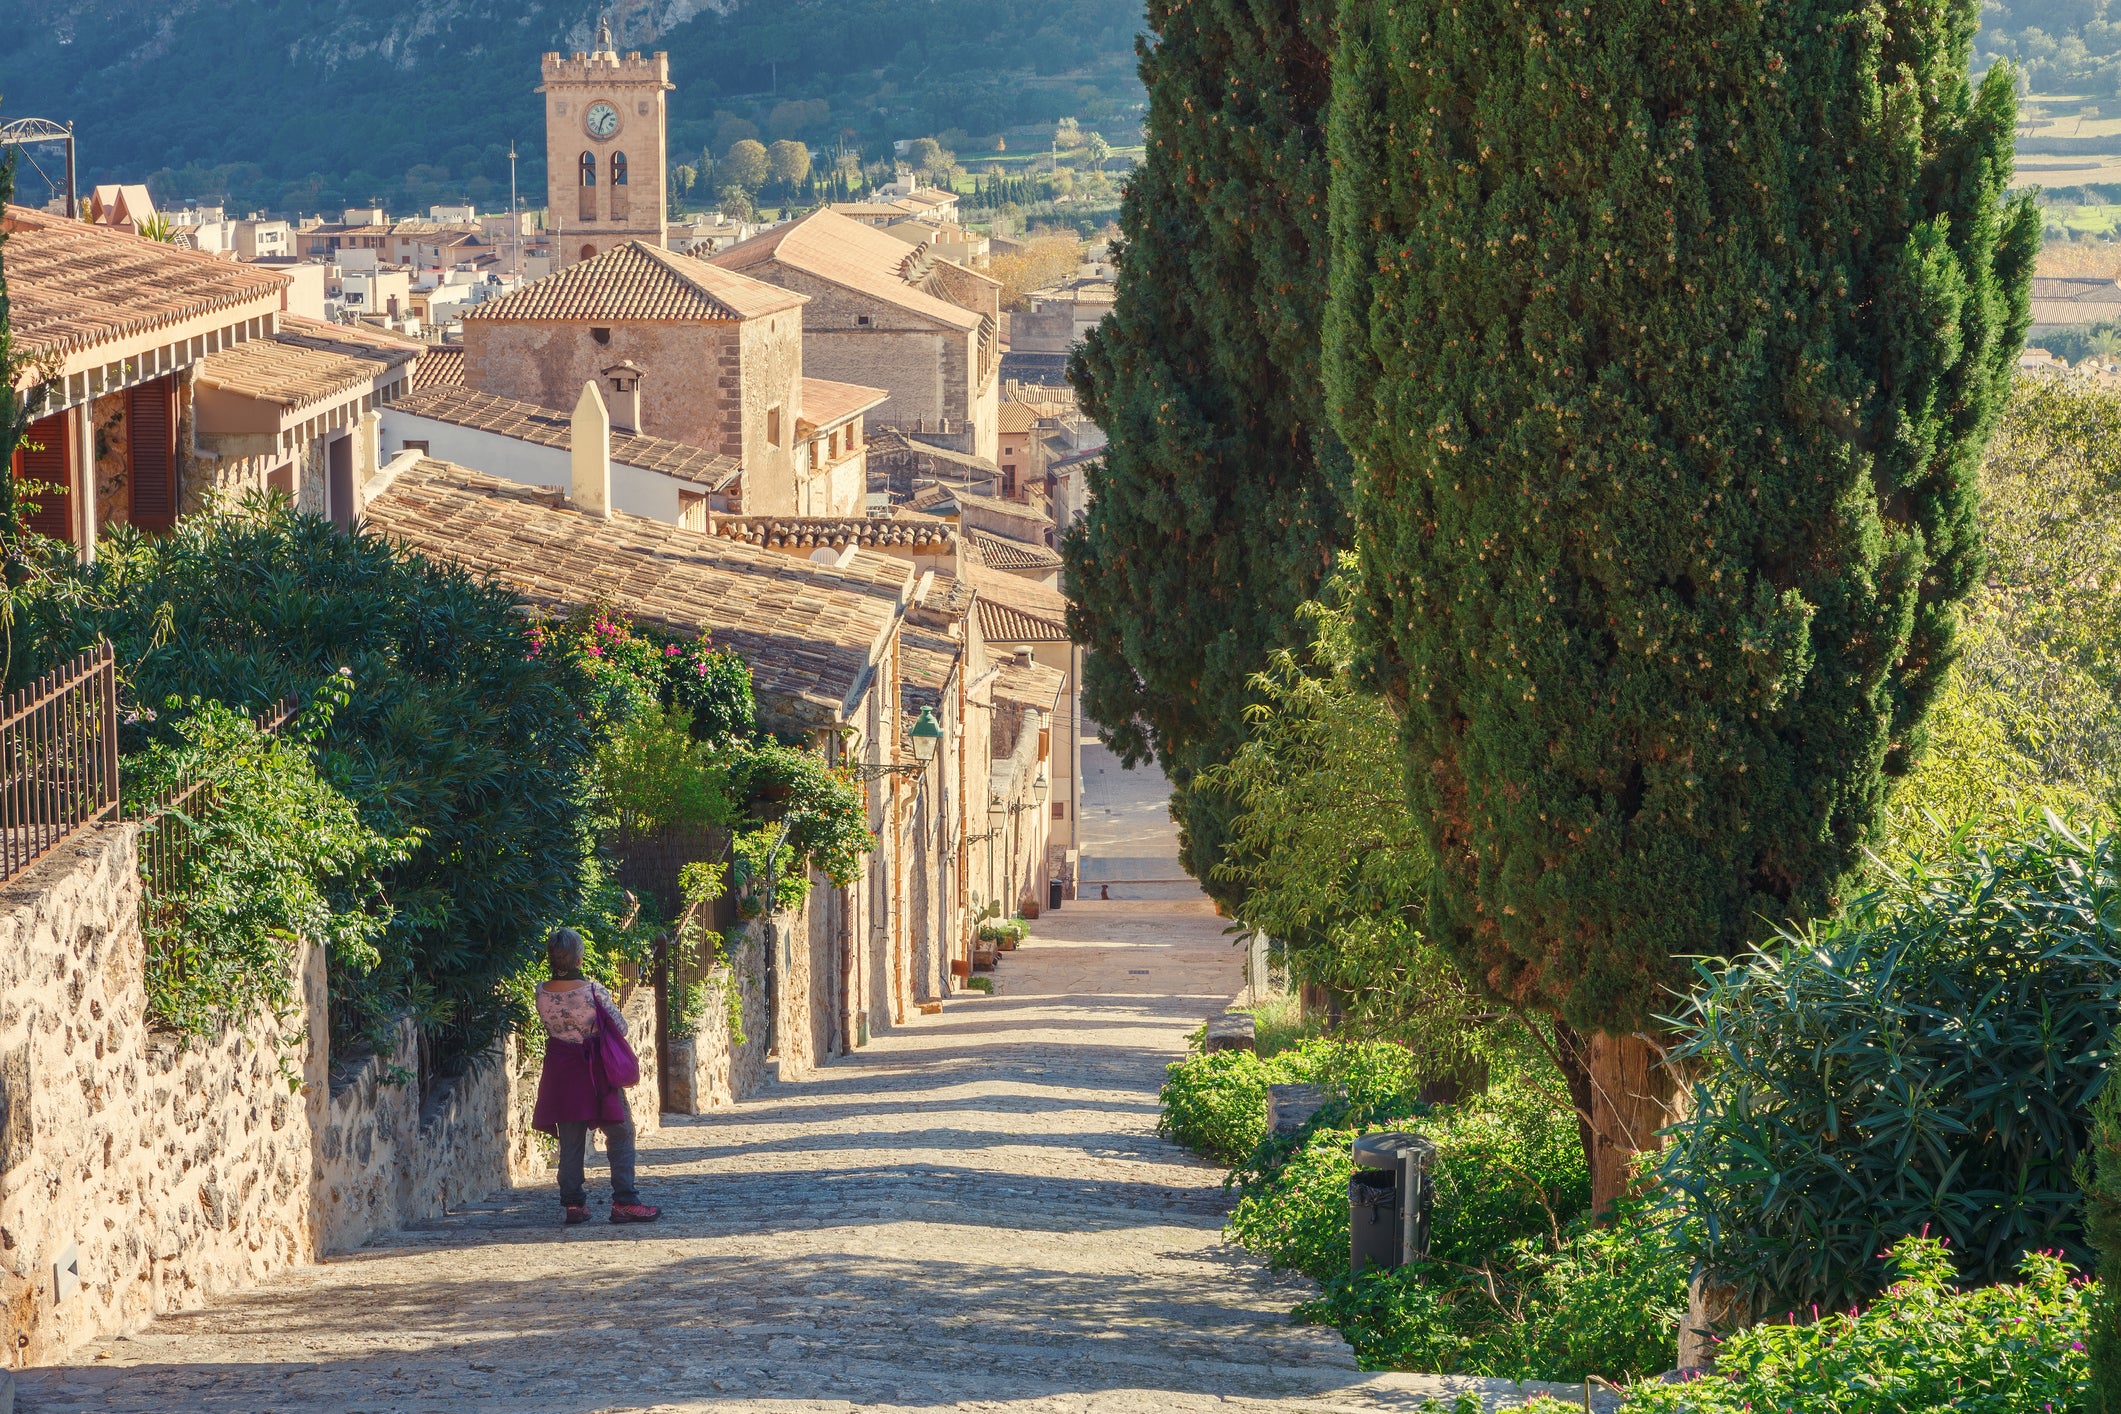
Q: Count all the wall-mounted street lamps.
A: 3